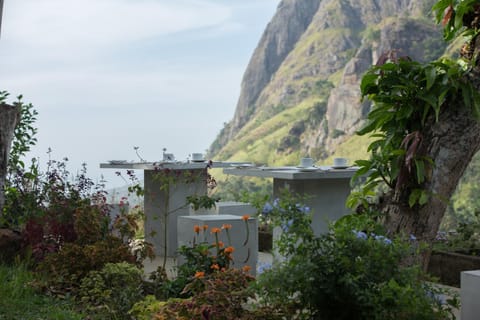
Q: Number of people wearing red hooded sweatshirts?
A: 0